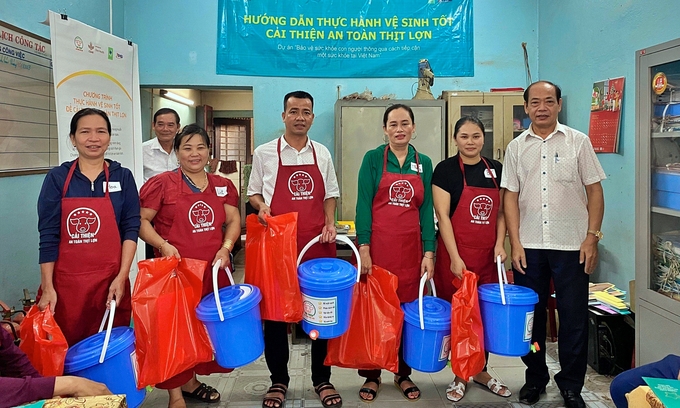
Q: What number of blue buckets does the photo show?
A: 5